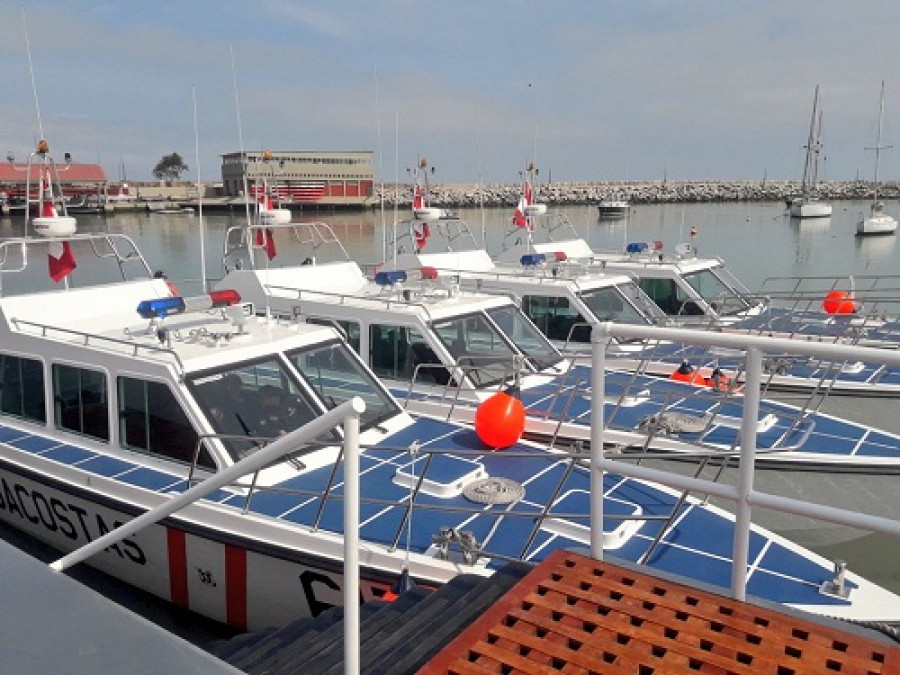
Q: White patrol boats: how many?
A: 4